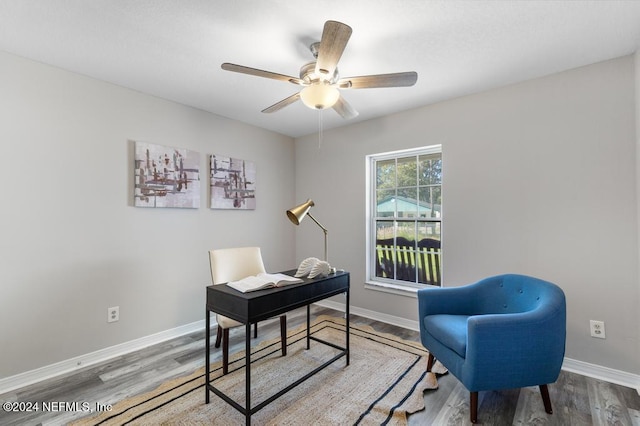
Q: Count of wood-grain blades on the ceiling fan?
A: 5